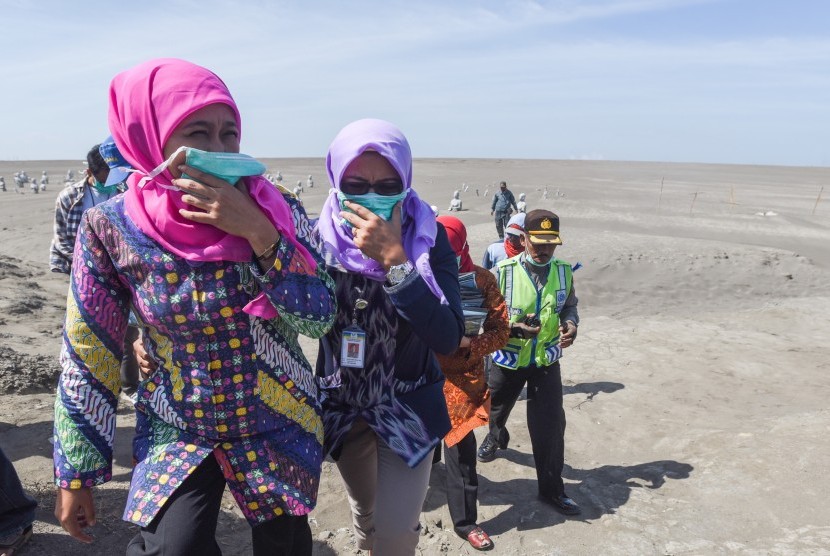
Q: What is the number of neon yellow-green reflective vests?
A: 1